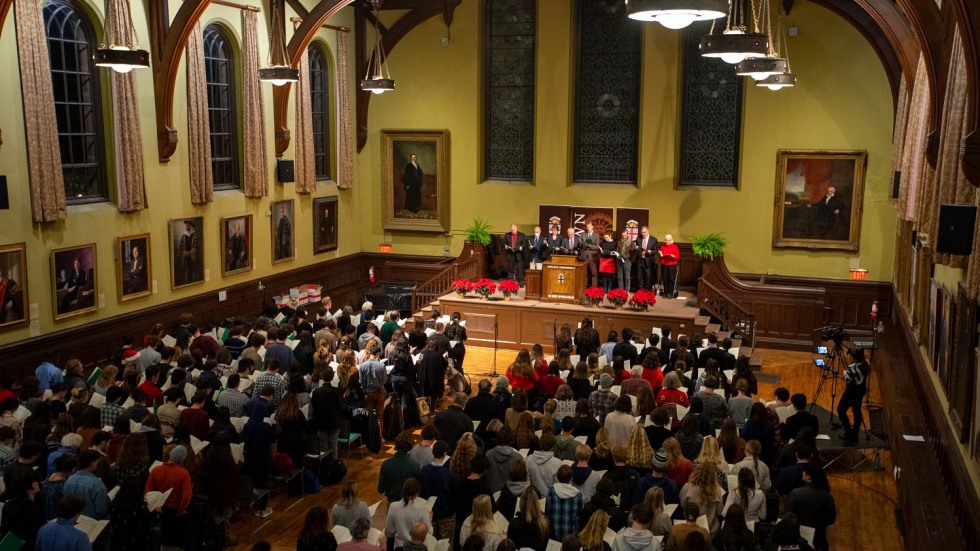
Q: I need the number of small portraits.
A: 7